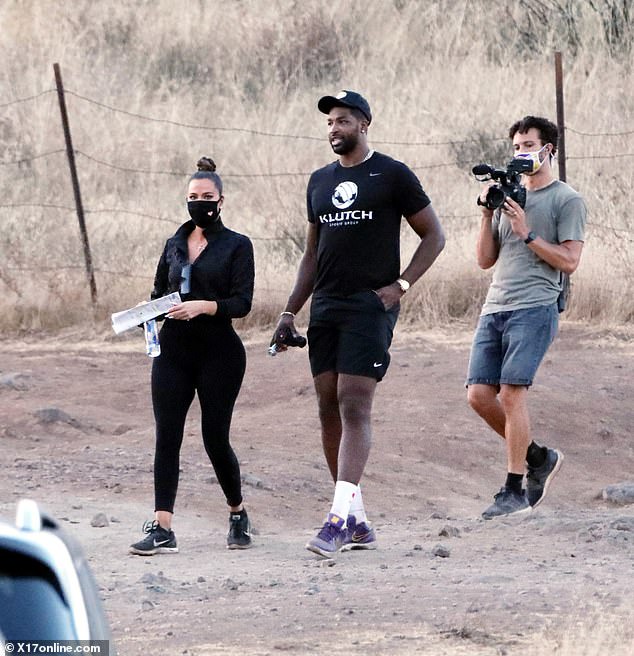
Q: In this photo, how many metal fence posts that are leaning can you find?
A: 1